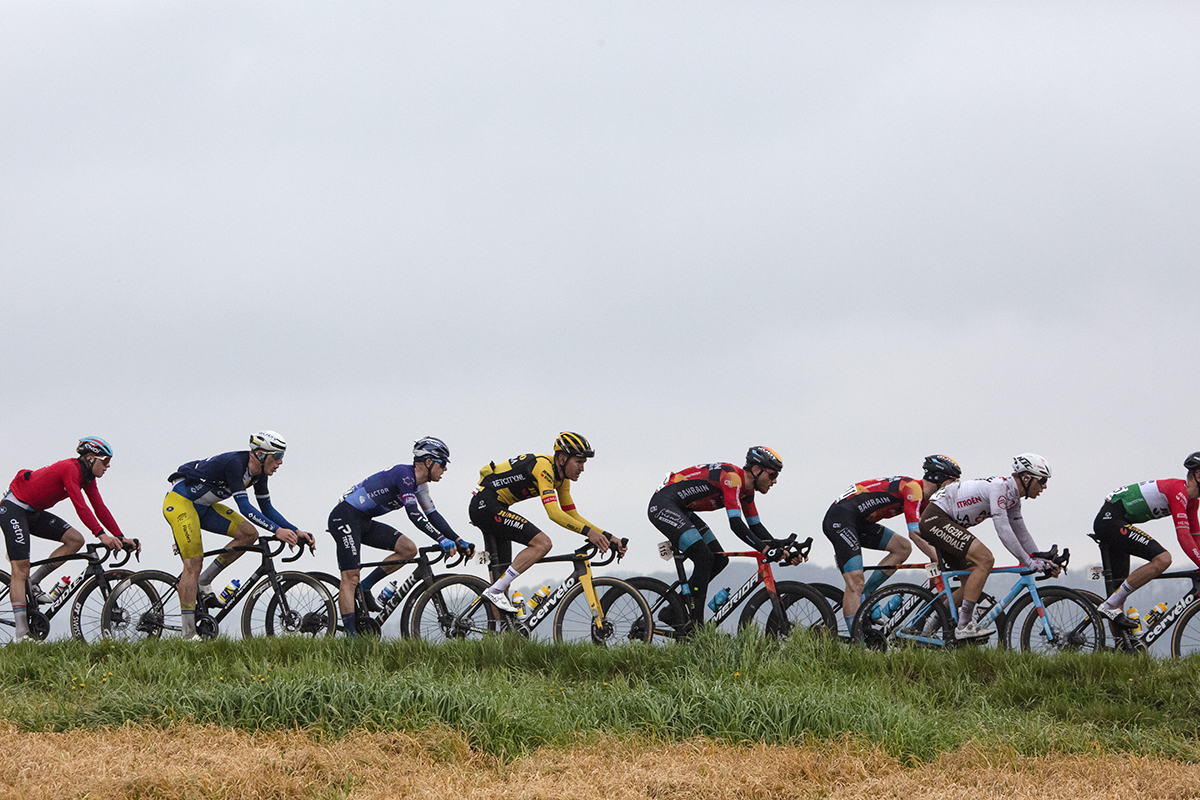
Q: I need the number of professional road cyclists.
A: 8